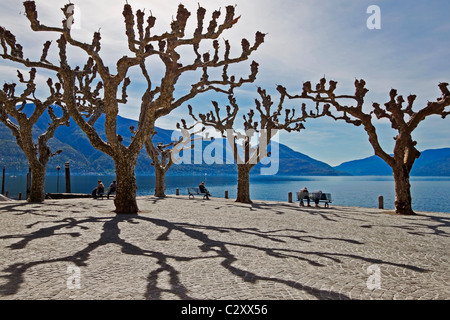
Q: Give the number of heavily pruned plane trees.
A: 5